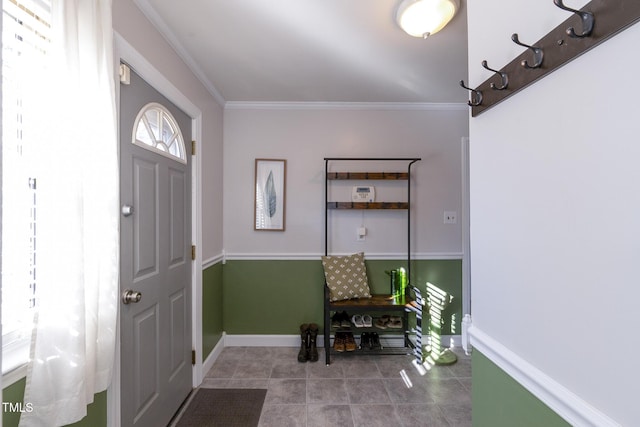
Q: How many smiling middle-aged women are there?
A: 0